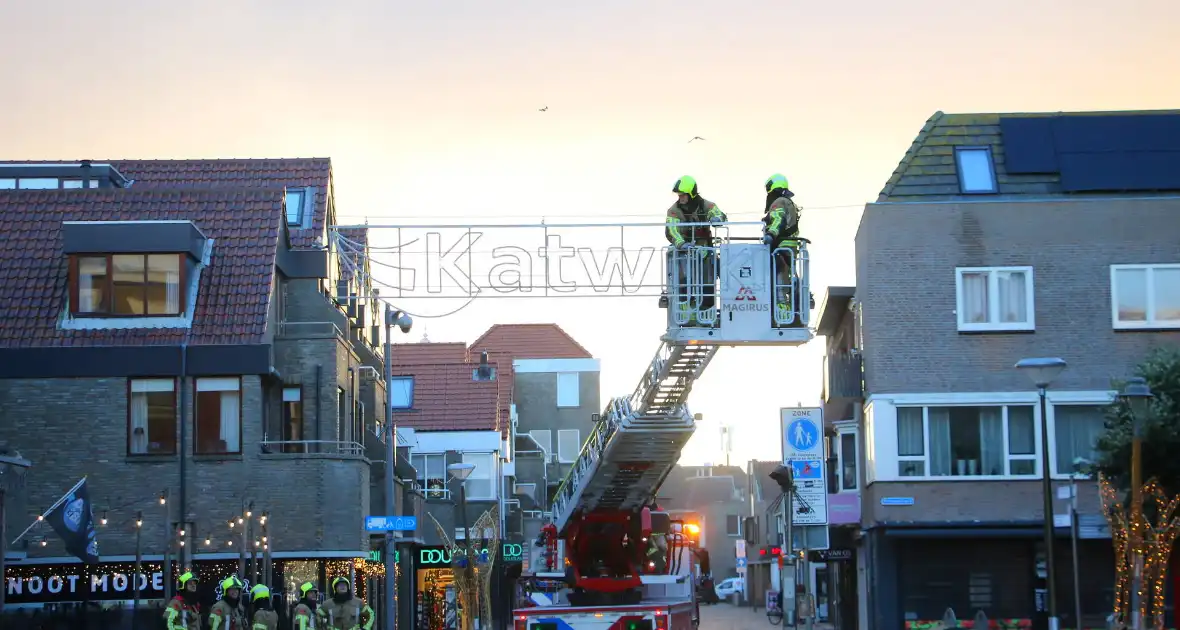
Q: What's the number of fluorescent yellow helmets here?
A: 7